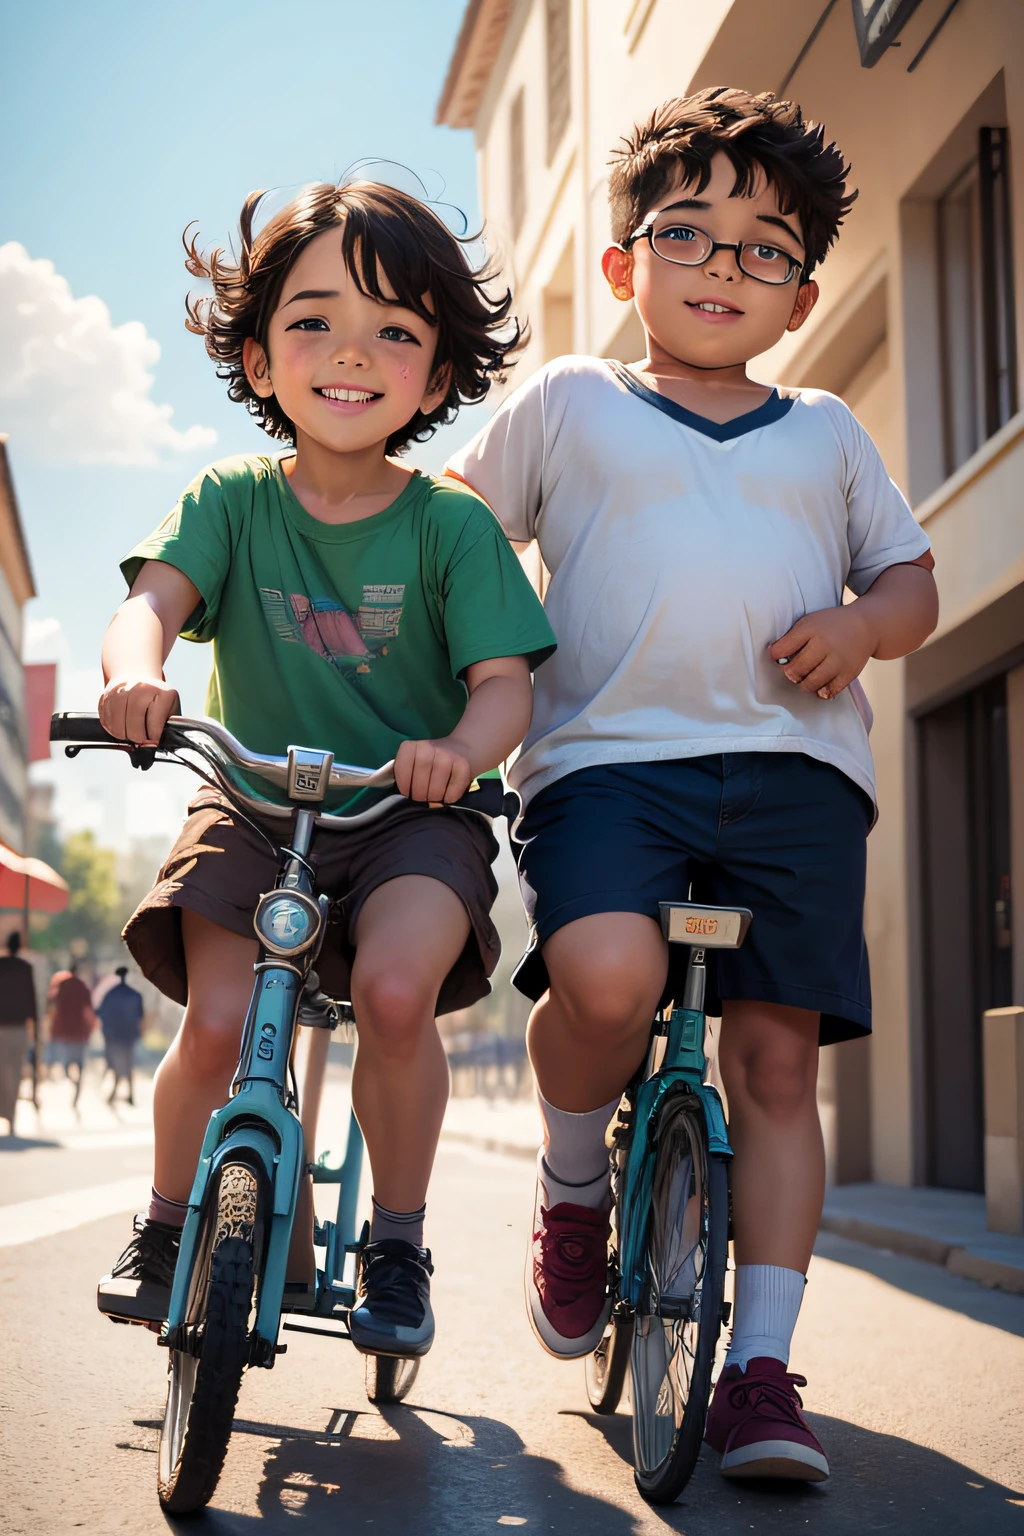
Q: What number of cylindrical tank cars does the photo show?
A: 0